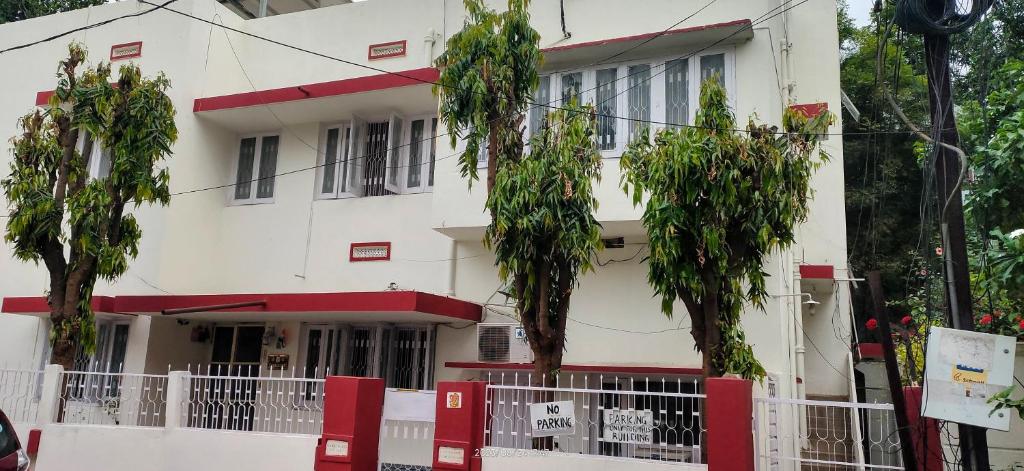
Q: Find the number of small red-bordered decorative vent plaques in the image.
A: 3